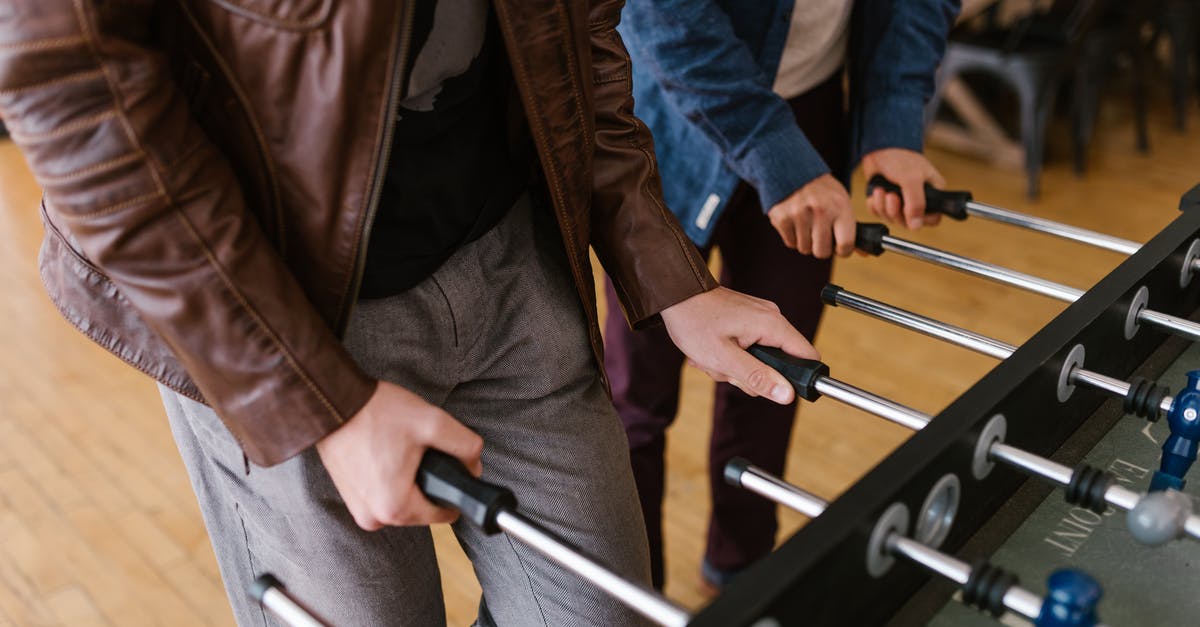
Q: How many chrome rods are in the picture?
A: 7